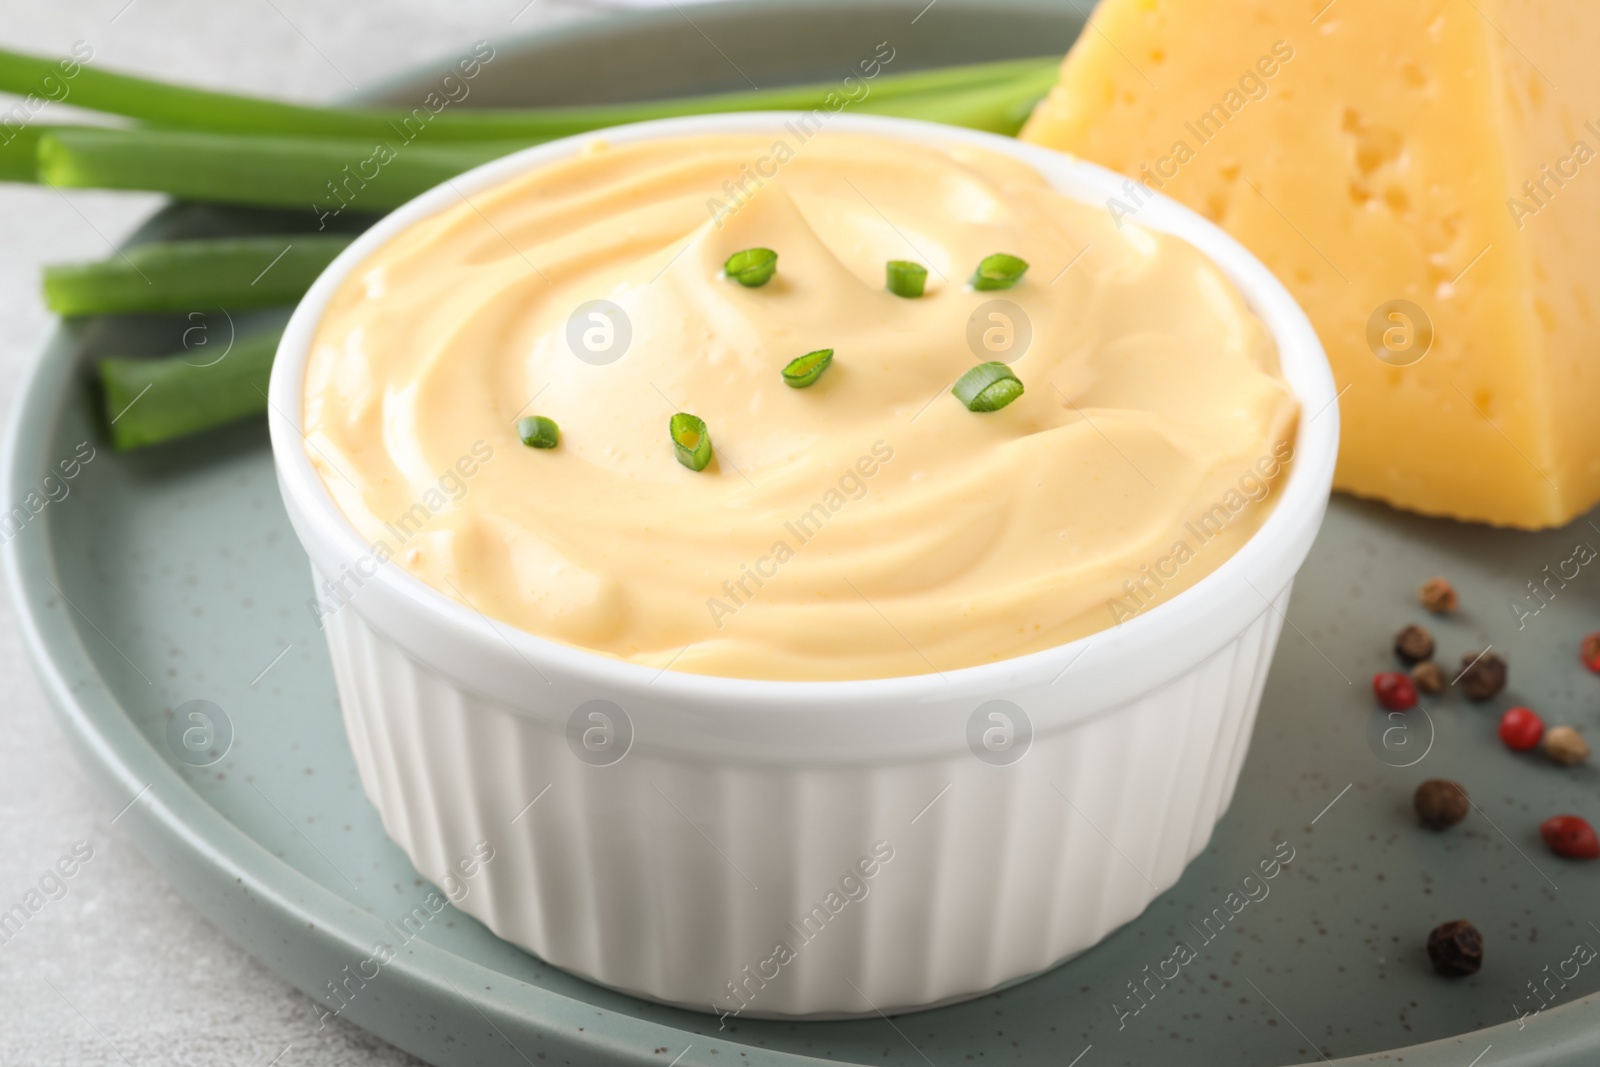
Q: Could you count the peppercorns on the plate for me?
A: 11